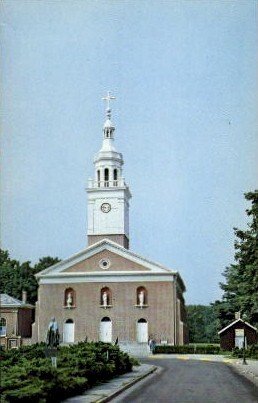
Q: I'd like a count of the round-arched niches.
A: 3